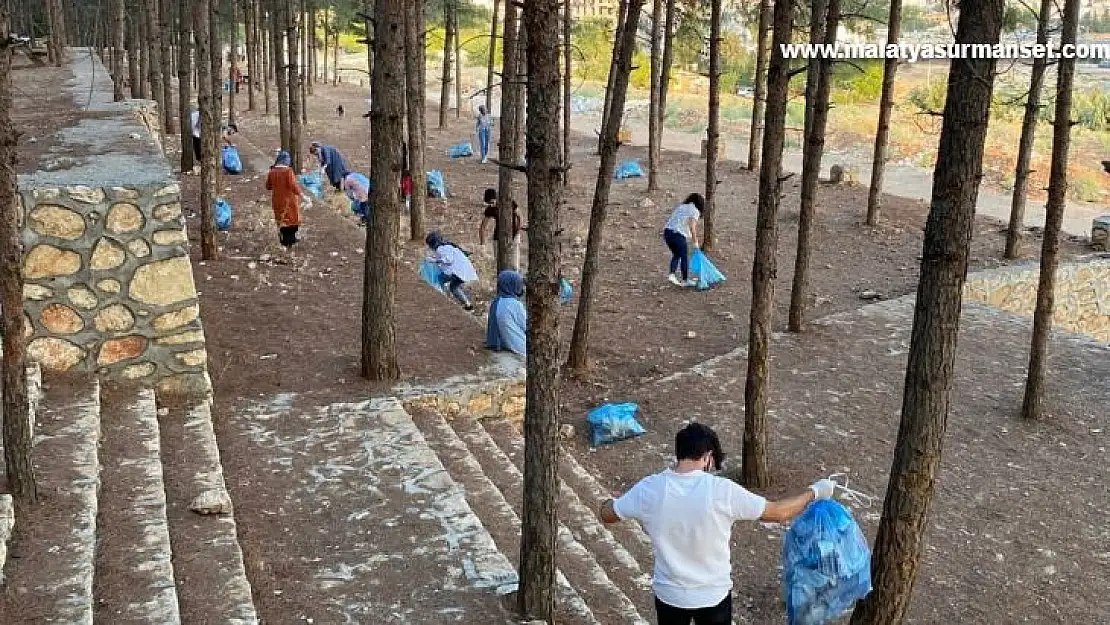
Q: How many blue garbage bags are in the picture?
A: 11